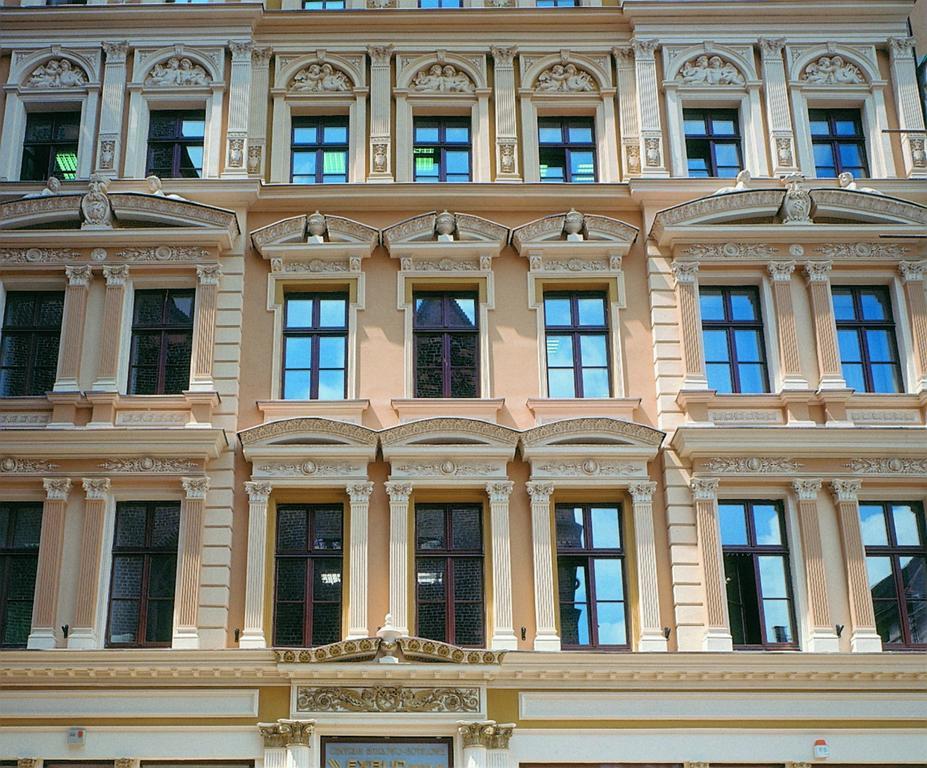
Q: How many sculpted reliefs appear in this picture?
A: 7